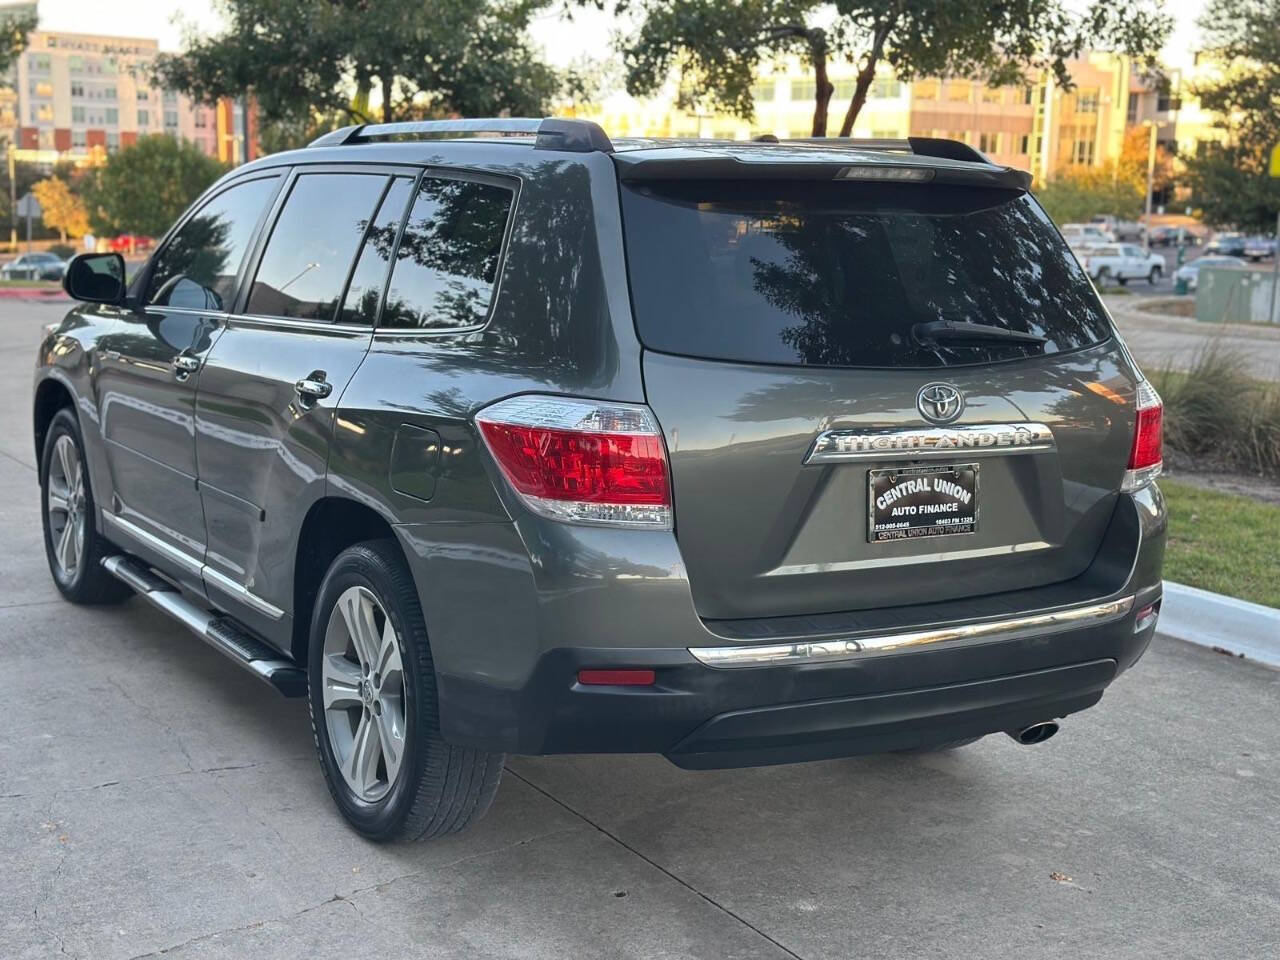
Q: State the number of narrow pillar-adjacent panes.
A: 1